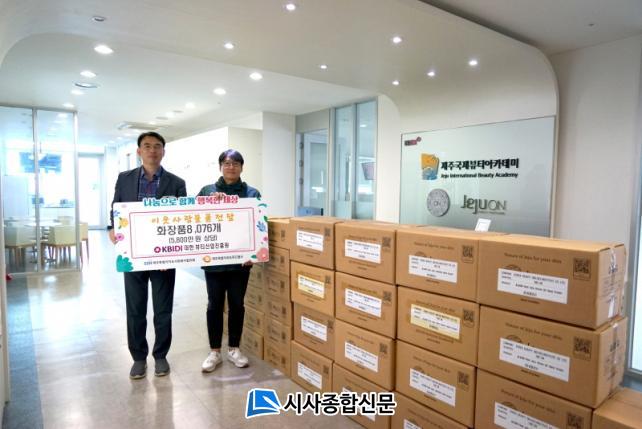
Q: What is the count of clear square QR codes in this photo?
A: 13